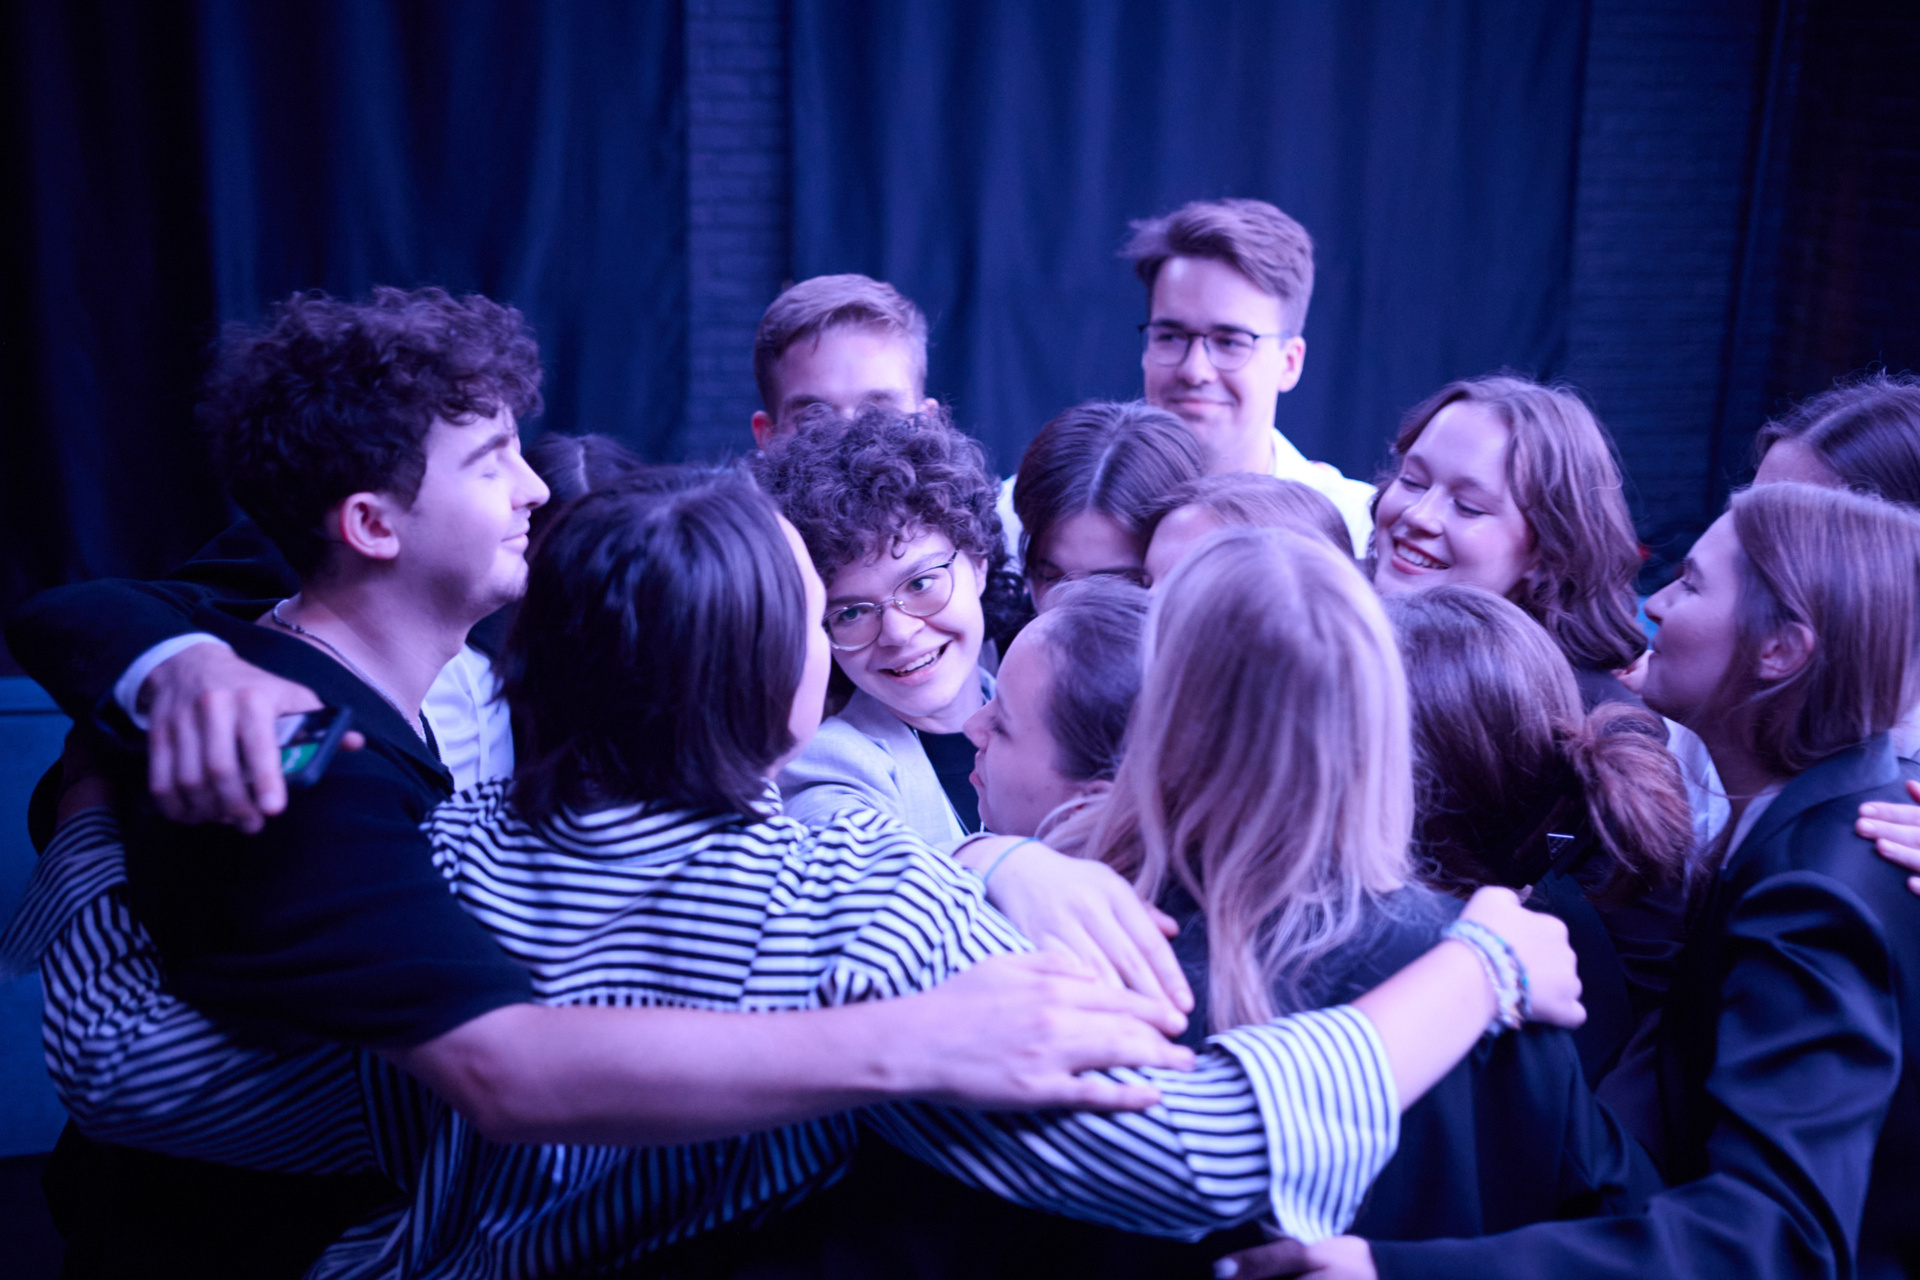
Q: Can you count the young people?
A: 14